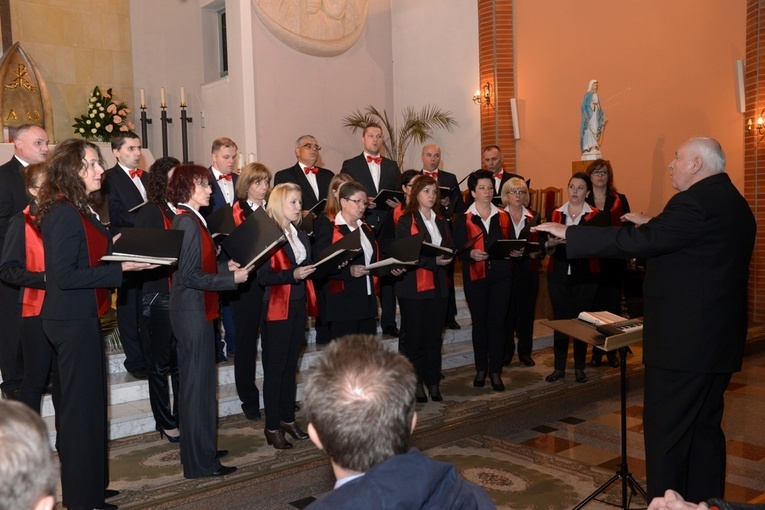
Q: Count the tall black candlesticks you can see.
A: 3